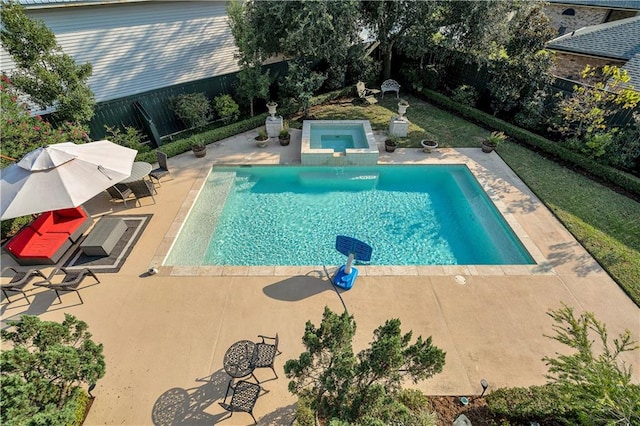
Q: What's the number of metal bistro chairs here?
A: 2